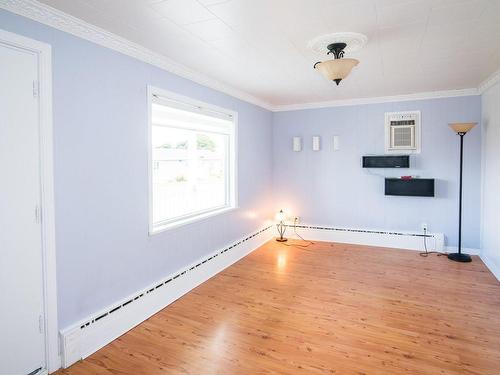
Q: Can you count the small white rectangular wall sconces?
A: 3